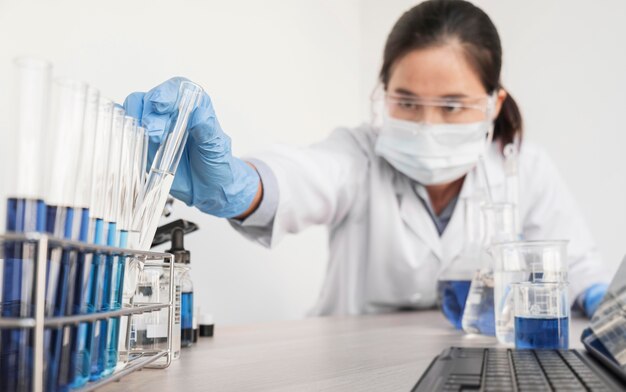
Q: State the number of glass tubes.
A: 8